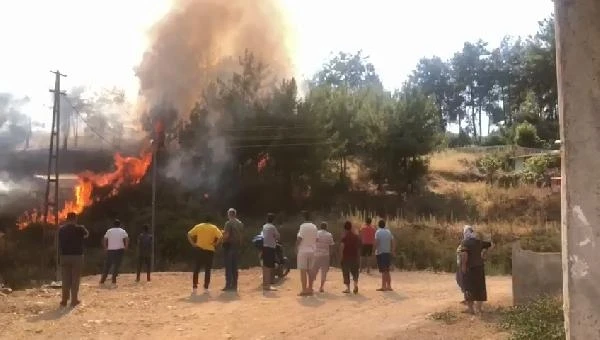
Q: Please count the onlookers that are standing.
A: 13